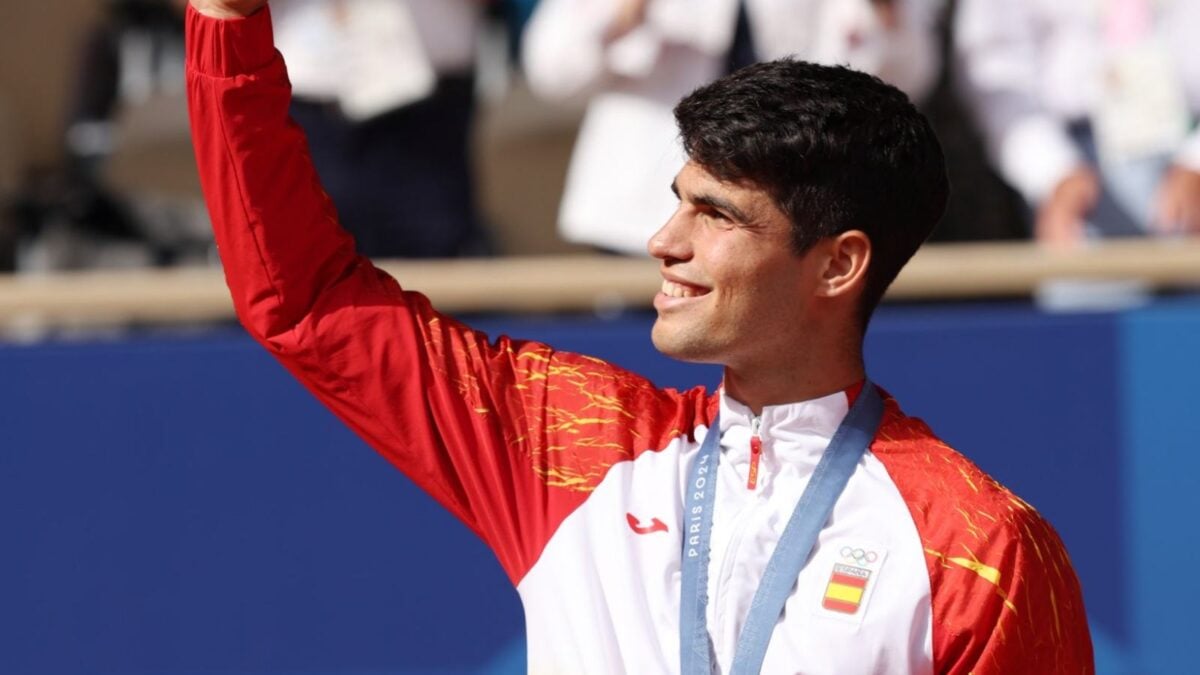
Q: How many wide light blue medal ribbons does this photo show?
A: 1